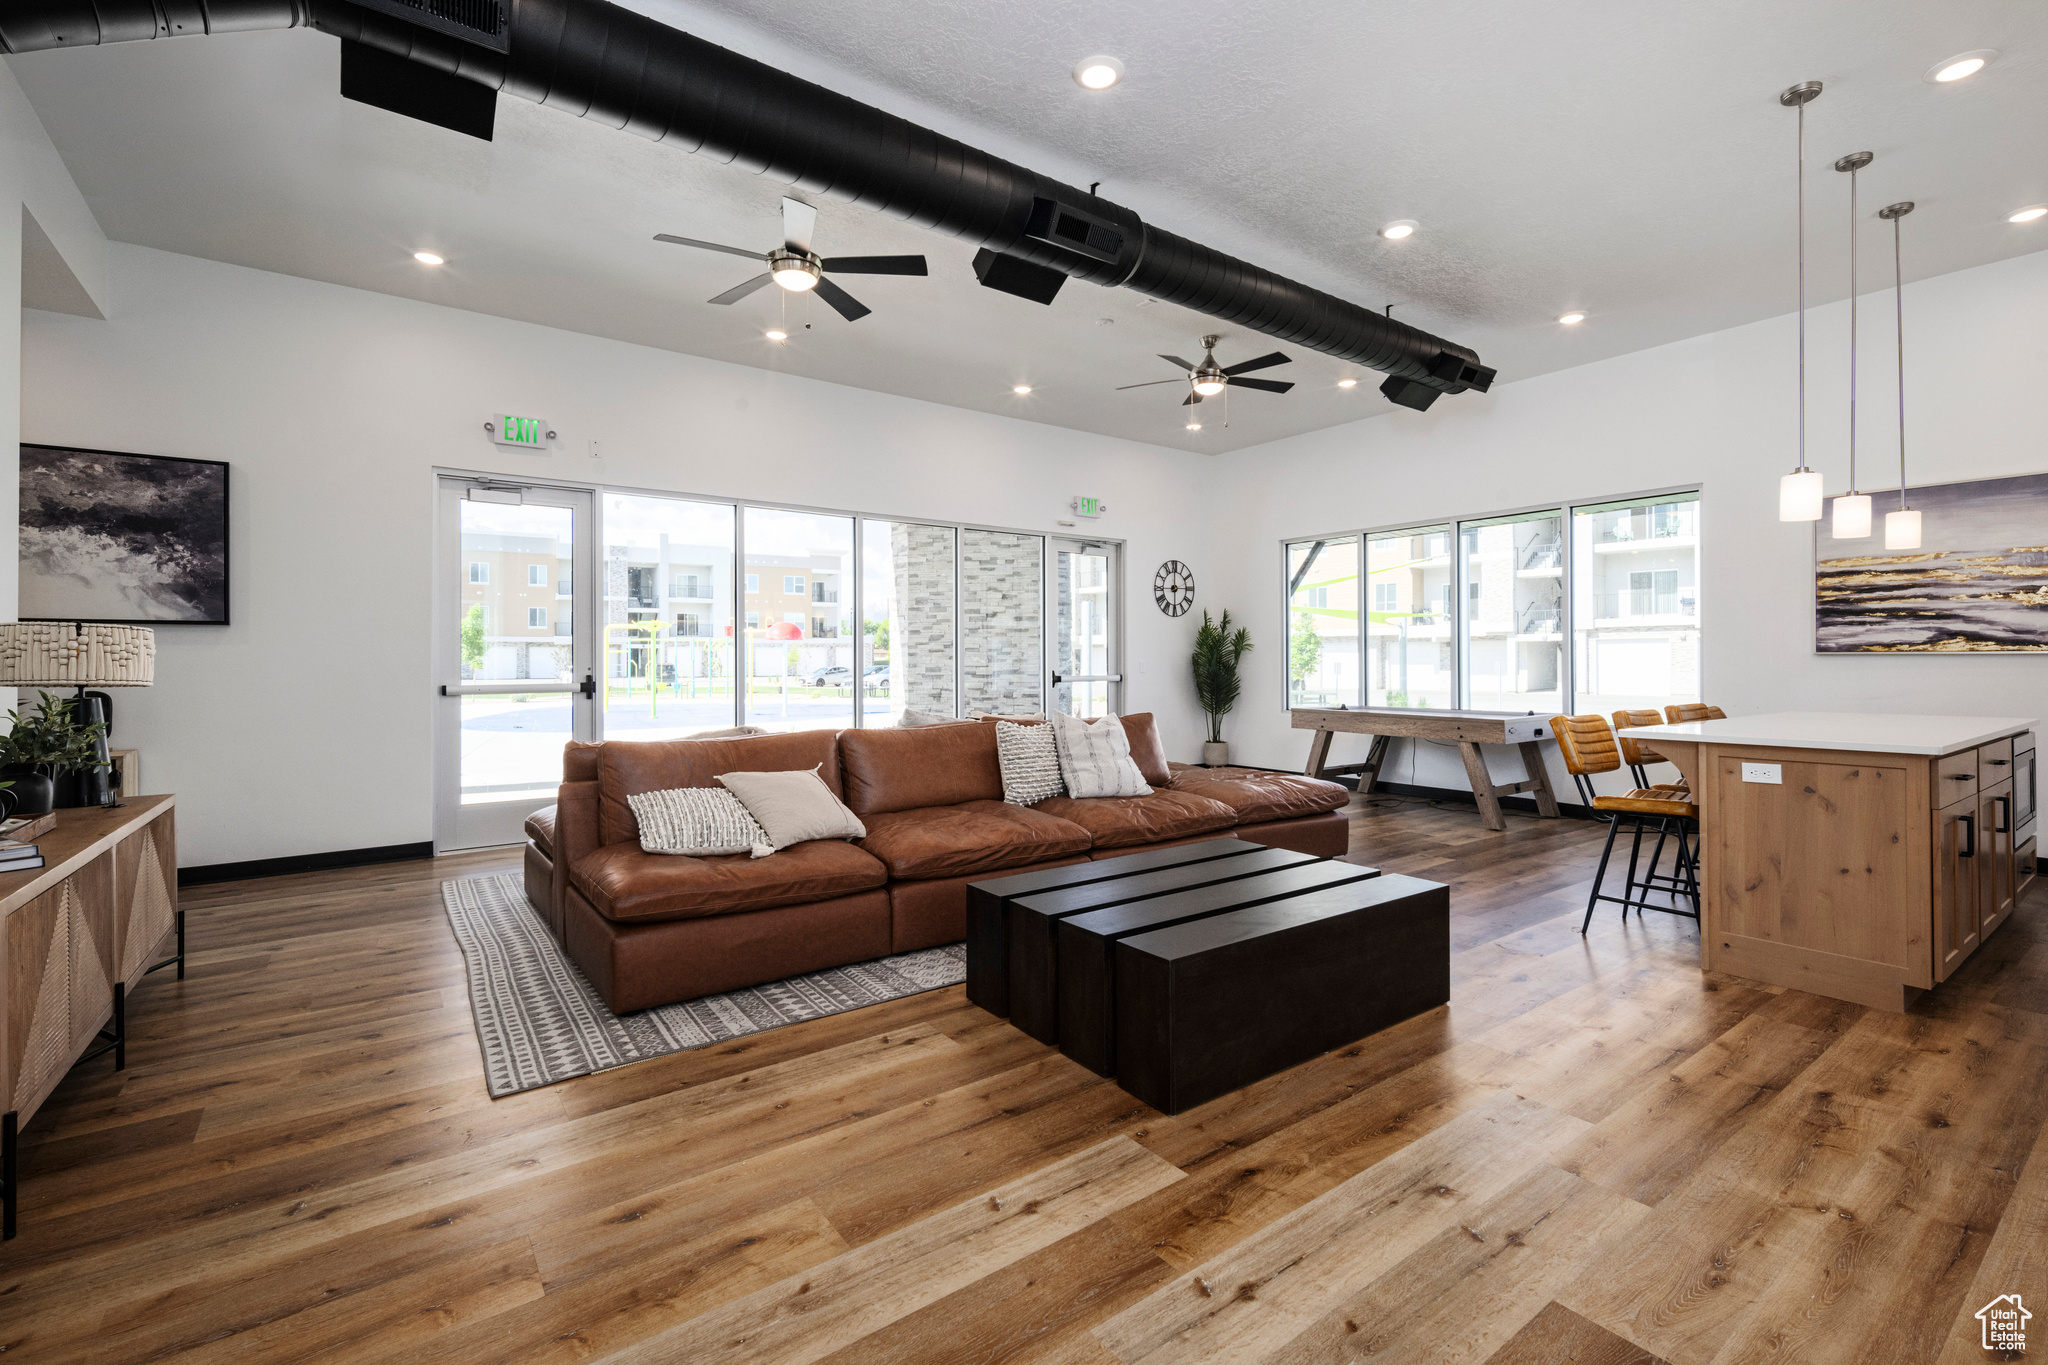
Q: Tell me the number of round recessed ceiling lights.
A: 10